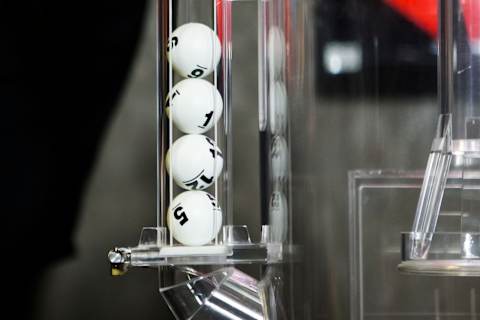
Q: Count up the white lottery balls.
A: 4